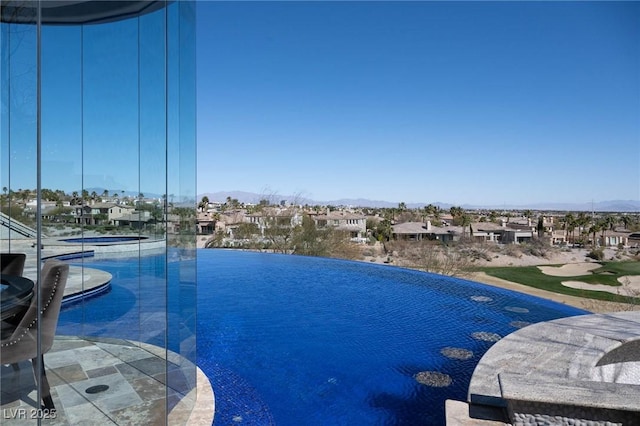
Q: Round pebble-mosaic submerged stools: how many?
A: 6